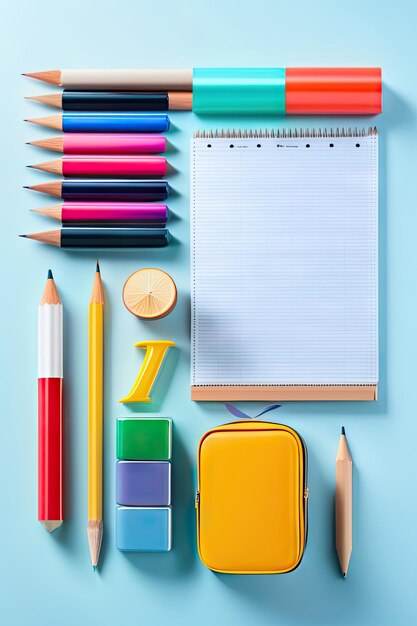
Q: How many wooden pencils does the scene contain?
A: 11